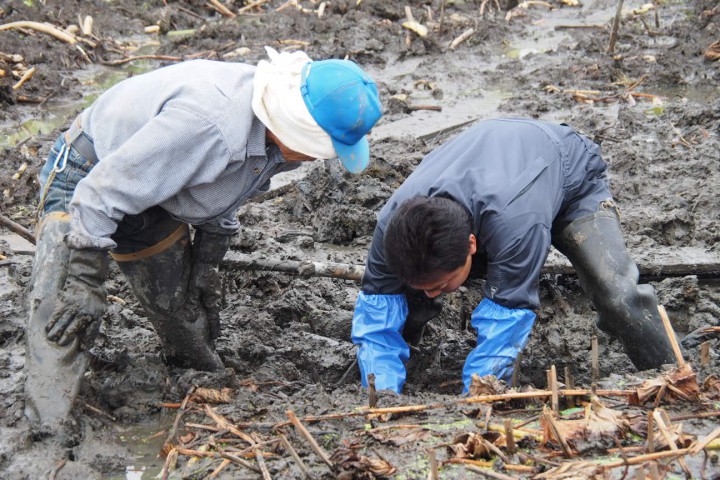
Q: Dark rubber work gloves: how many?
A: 2